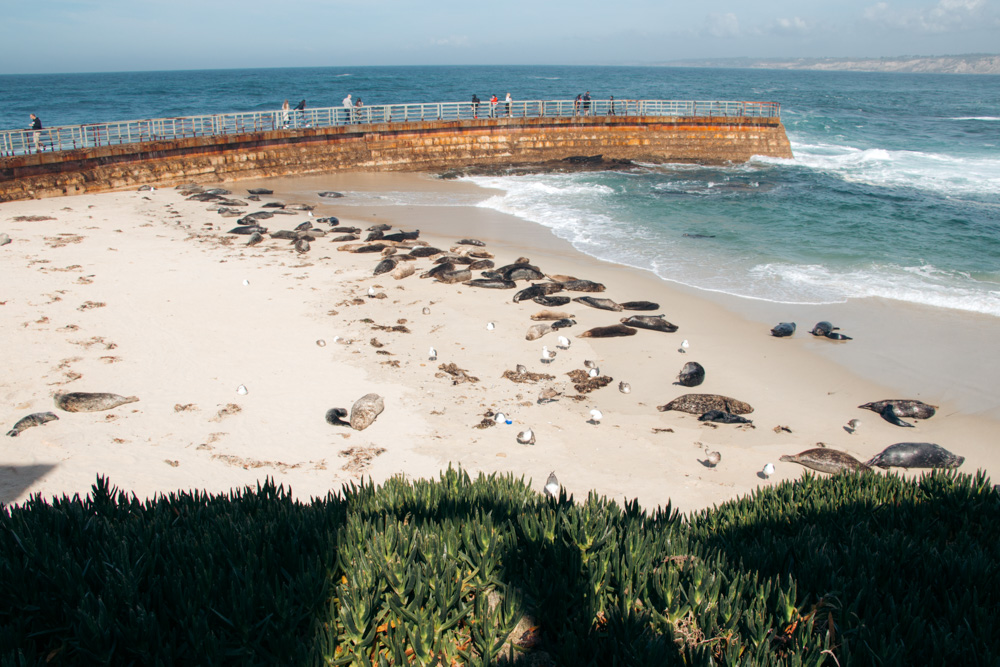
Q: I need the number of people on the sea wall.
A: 11